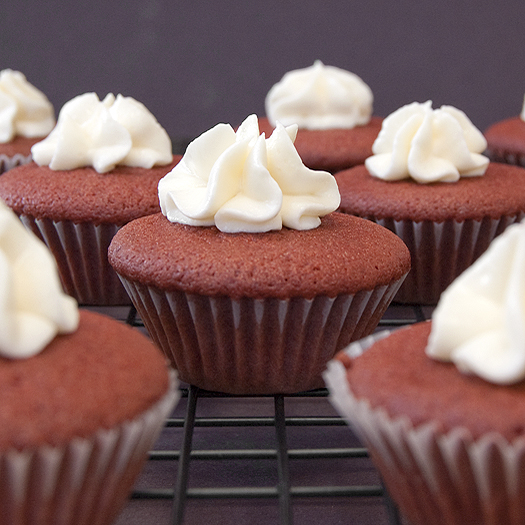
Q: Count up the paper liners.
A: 7